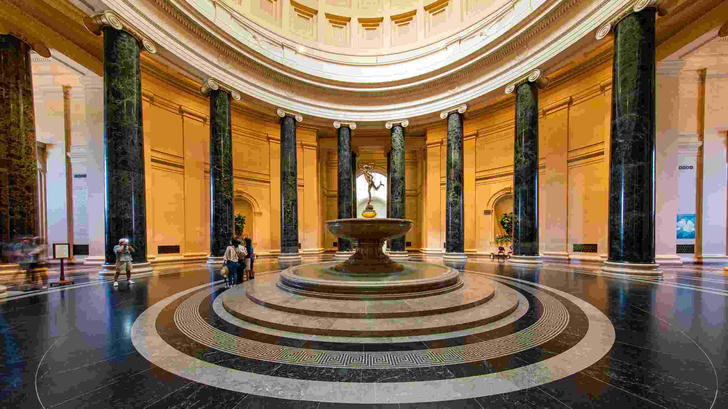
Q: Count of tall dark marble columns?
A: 9